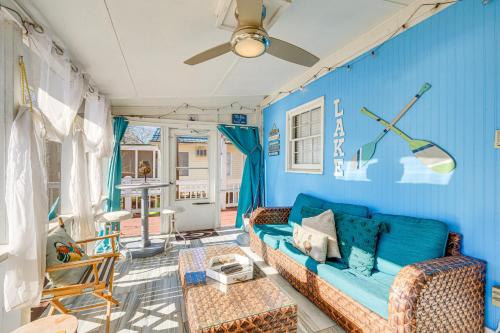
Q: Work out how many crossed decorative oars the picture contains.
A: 2